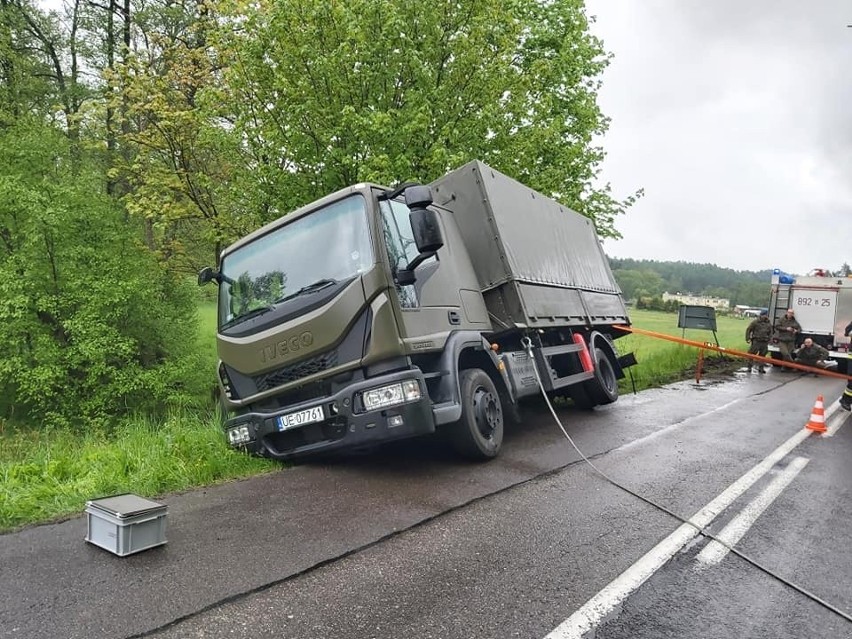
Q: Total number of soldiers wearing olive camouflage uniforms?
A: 3